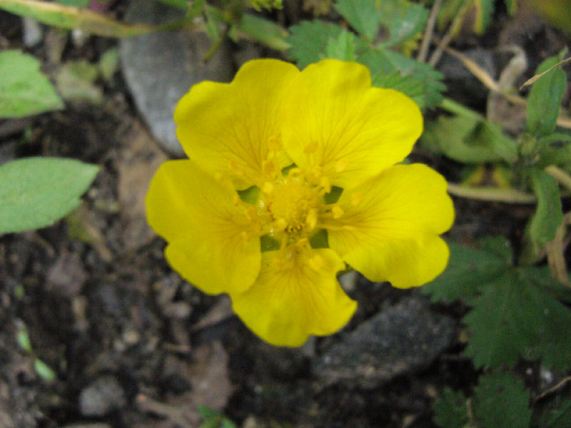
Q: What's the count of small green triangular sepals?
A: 5